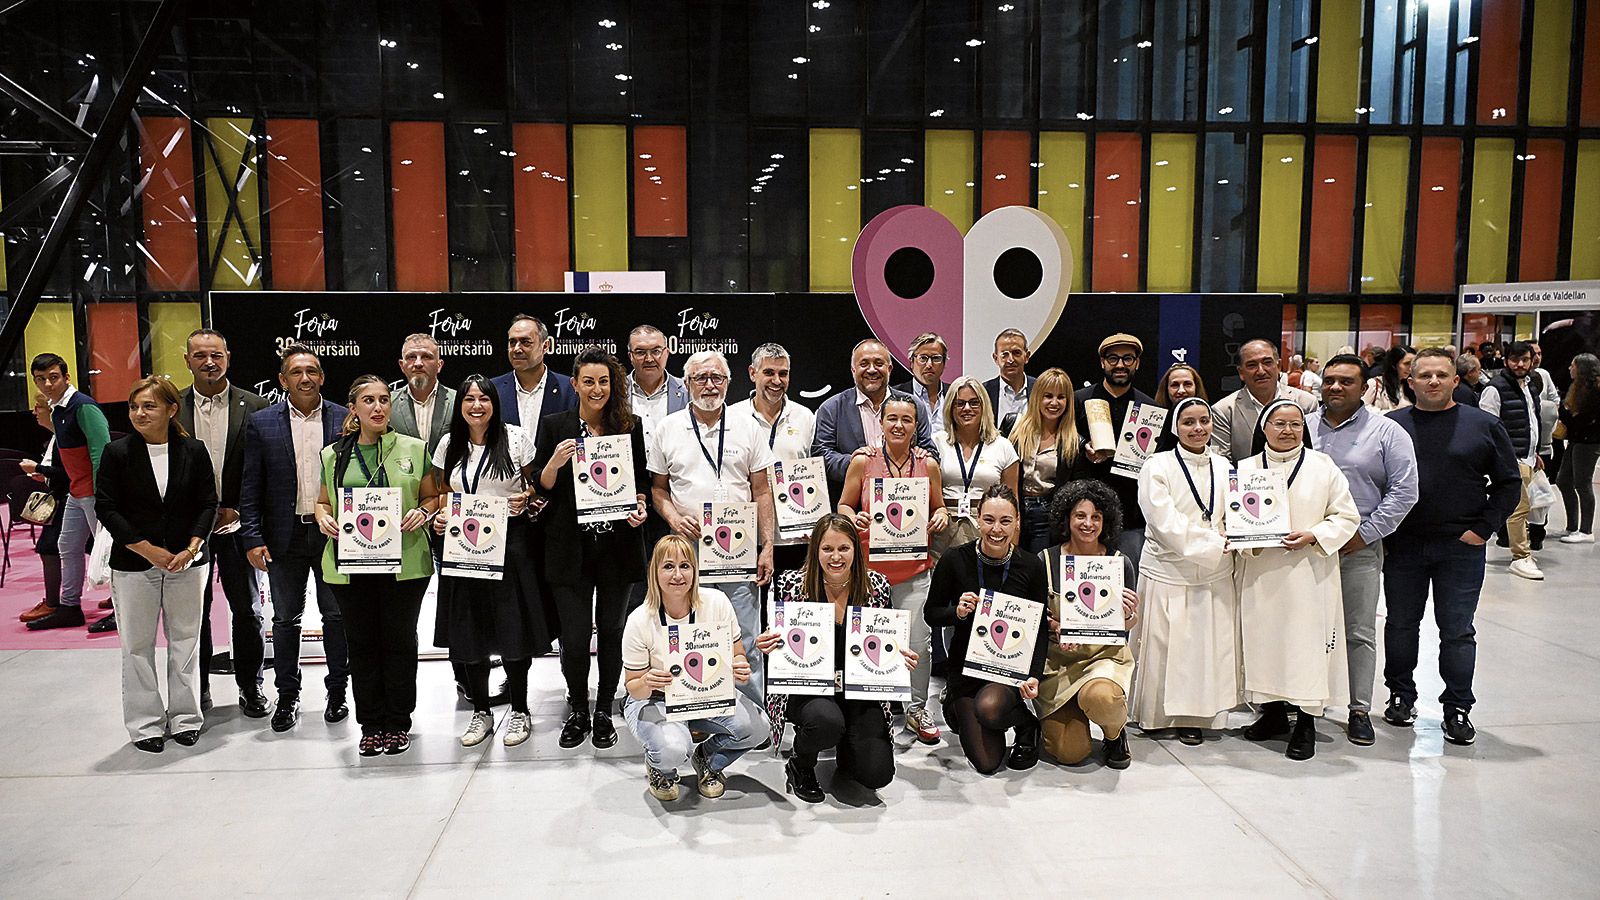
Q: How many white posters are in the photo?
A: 13